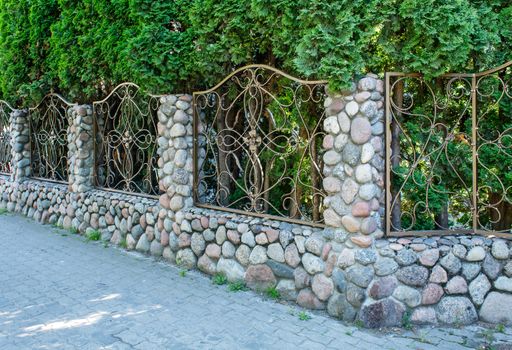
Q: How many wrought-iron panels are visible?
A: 5